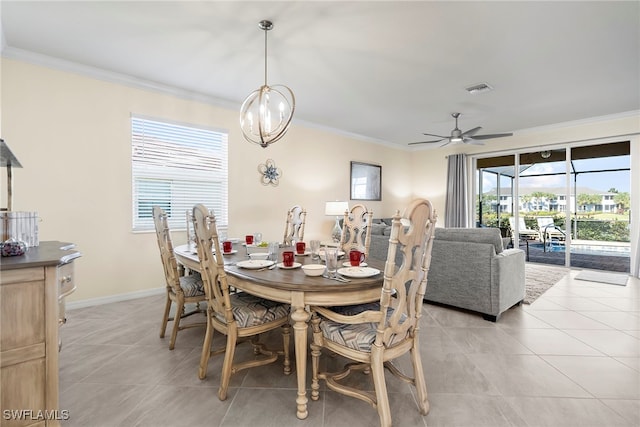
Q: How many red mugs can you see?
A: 5